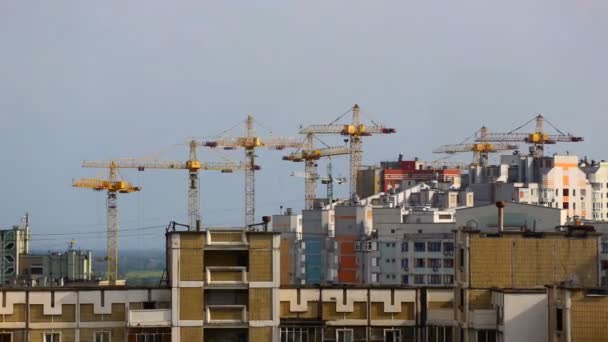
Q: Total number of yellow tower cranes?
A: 7